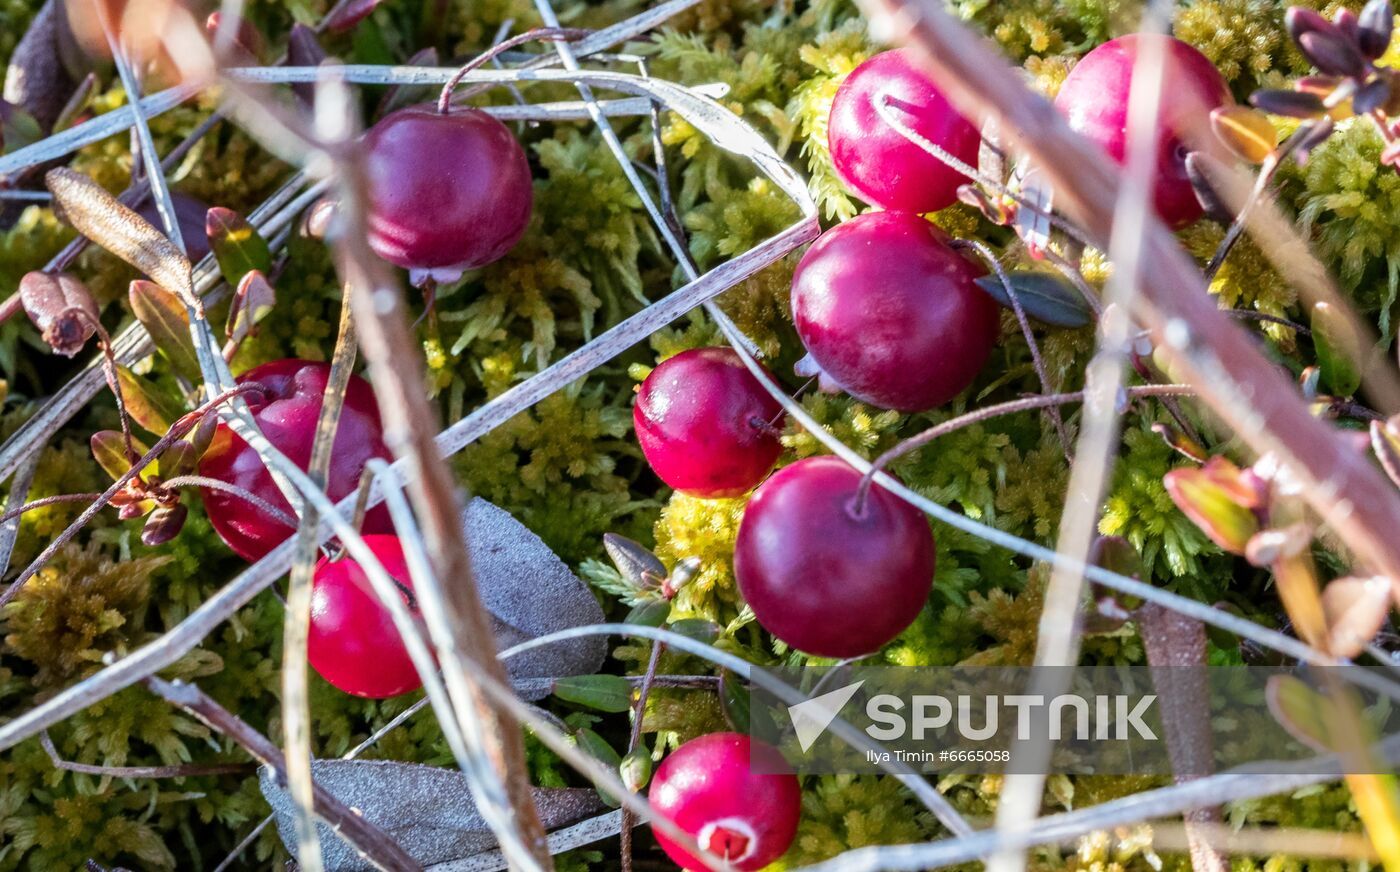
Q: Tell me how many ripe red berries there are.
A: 9